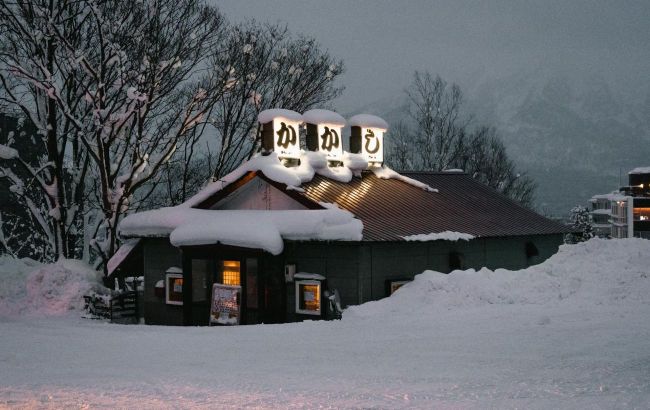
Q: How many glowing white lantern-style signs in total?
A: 3